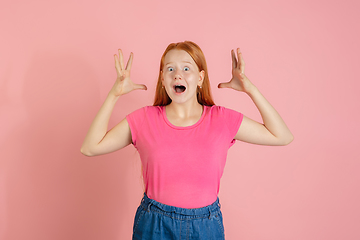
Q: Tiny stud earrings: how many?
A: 2